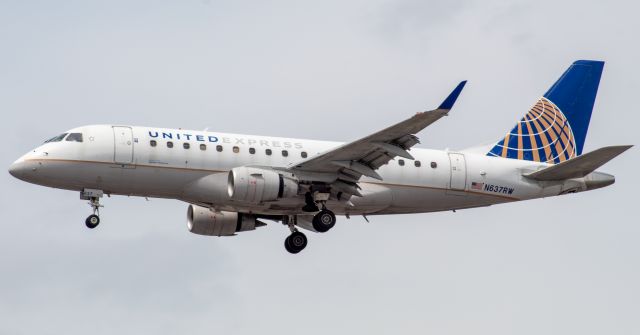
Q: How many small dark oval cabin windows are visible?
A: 13